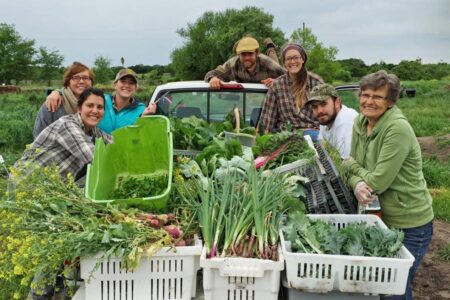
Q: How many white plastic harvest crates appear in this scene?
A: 3